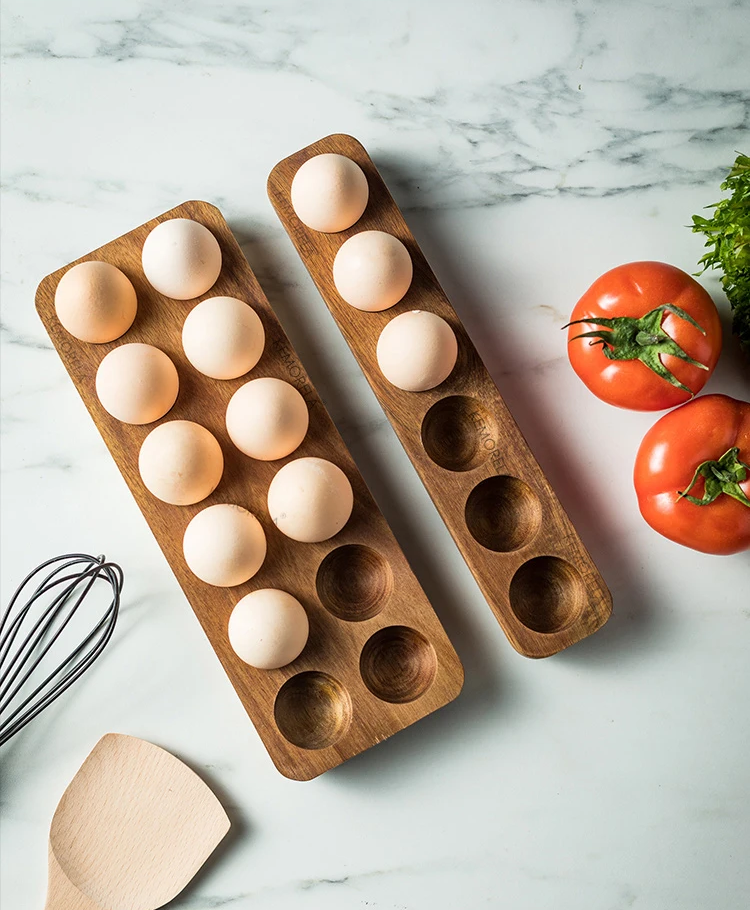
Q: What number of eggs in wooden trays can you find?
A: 12